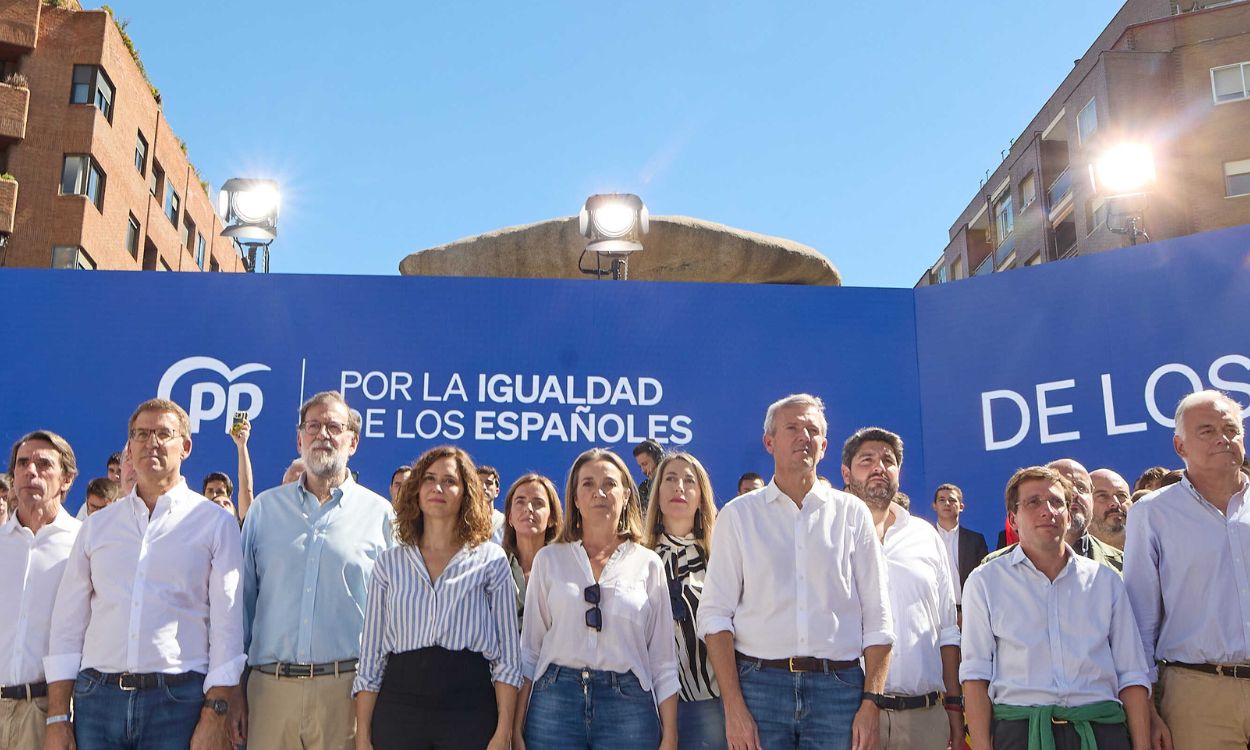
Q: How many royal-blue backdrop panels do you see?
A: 2